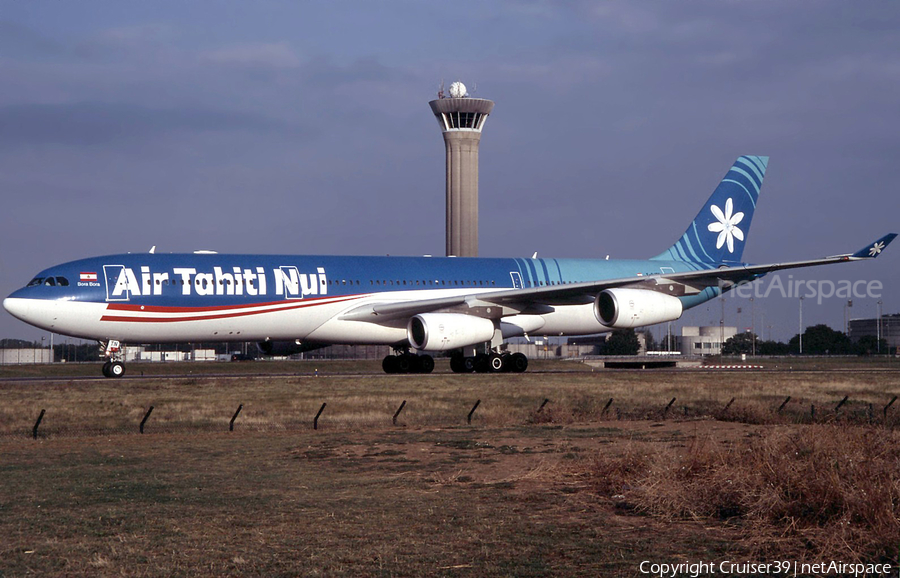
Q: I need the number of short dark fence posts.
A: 13